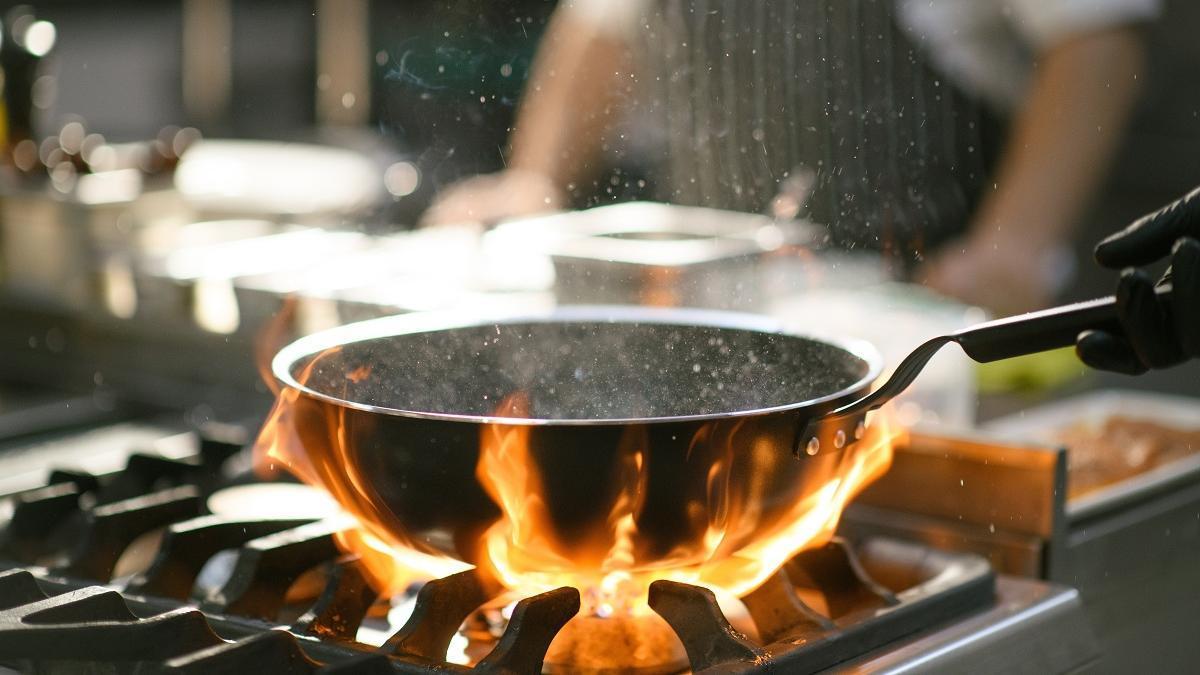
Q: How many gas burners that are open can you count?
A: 1